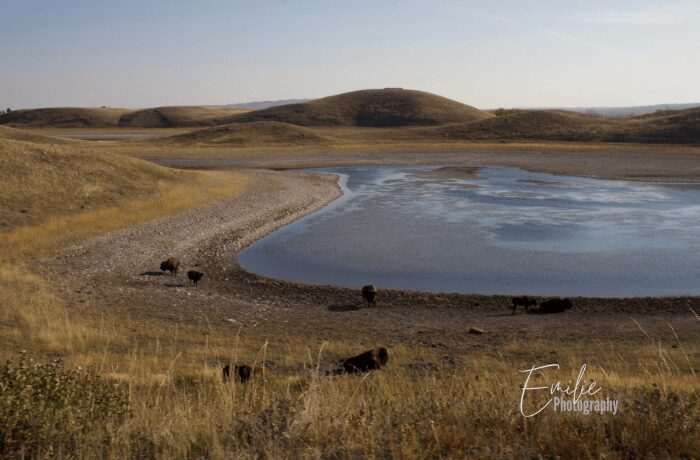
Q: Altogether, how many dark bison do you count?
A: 7